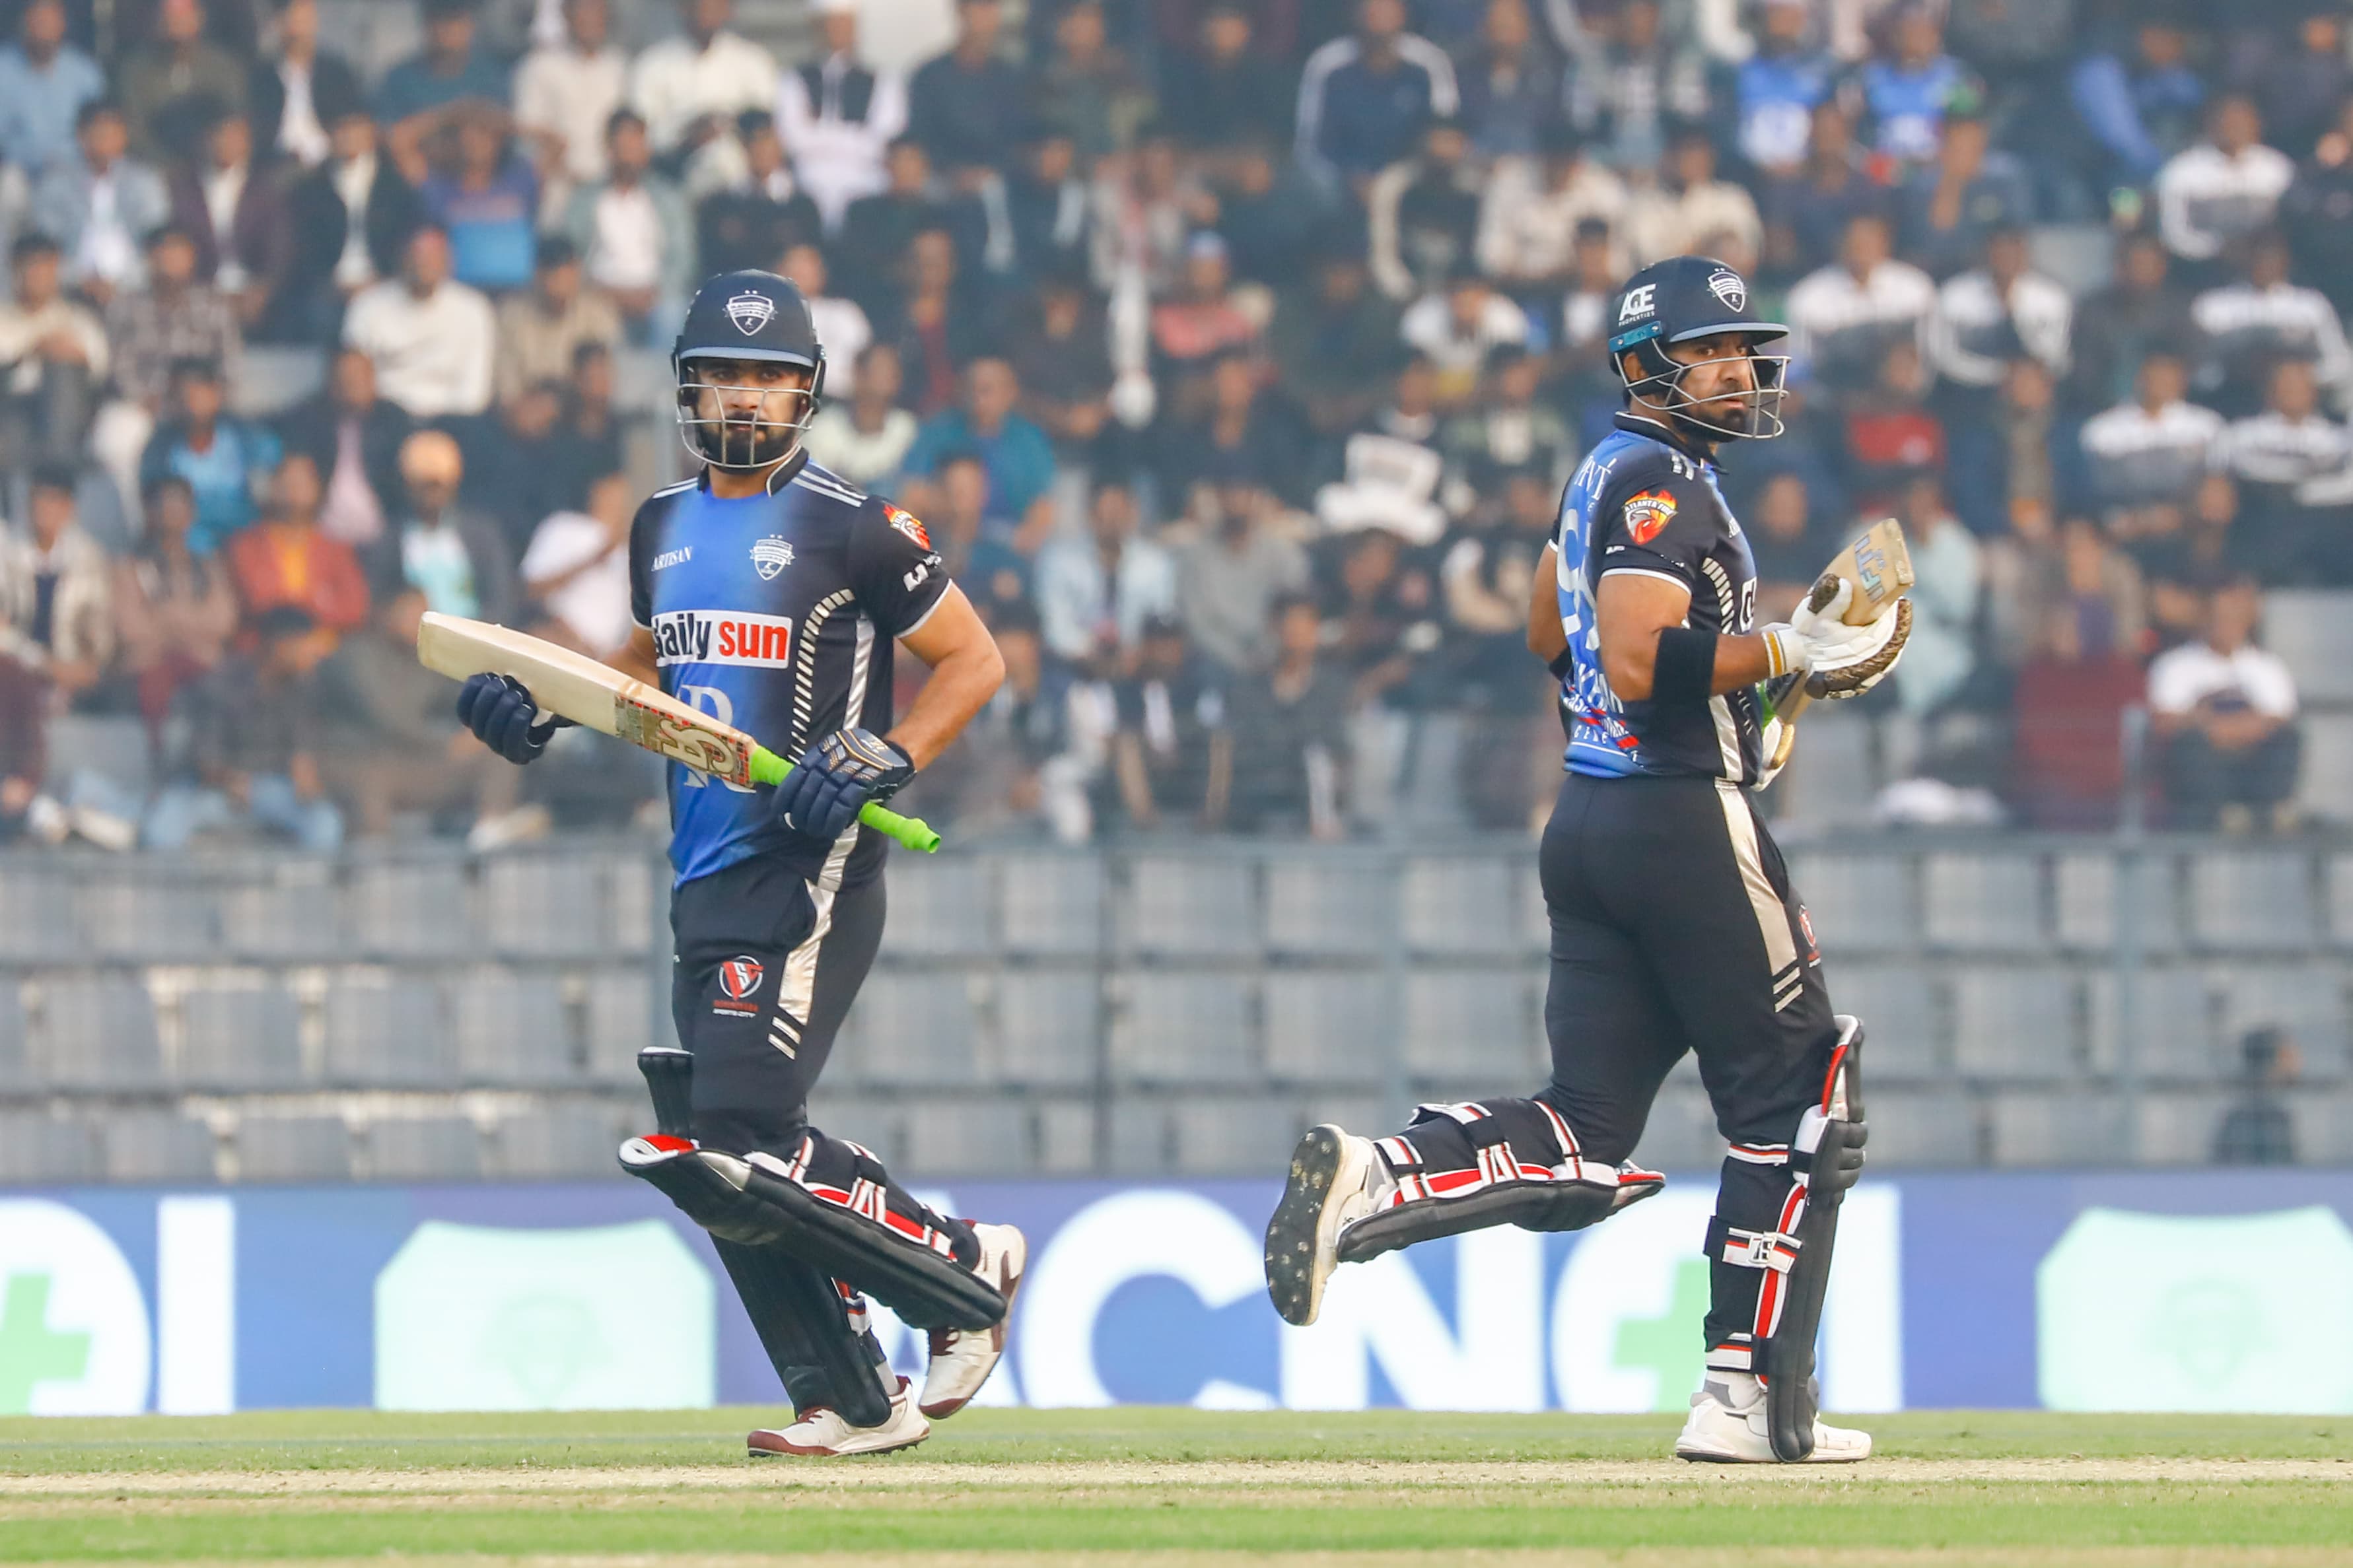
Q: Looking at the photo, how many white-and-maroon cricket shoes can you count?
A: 2